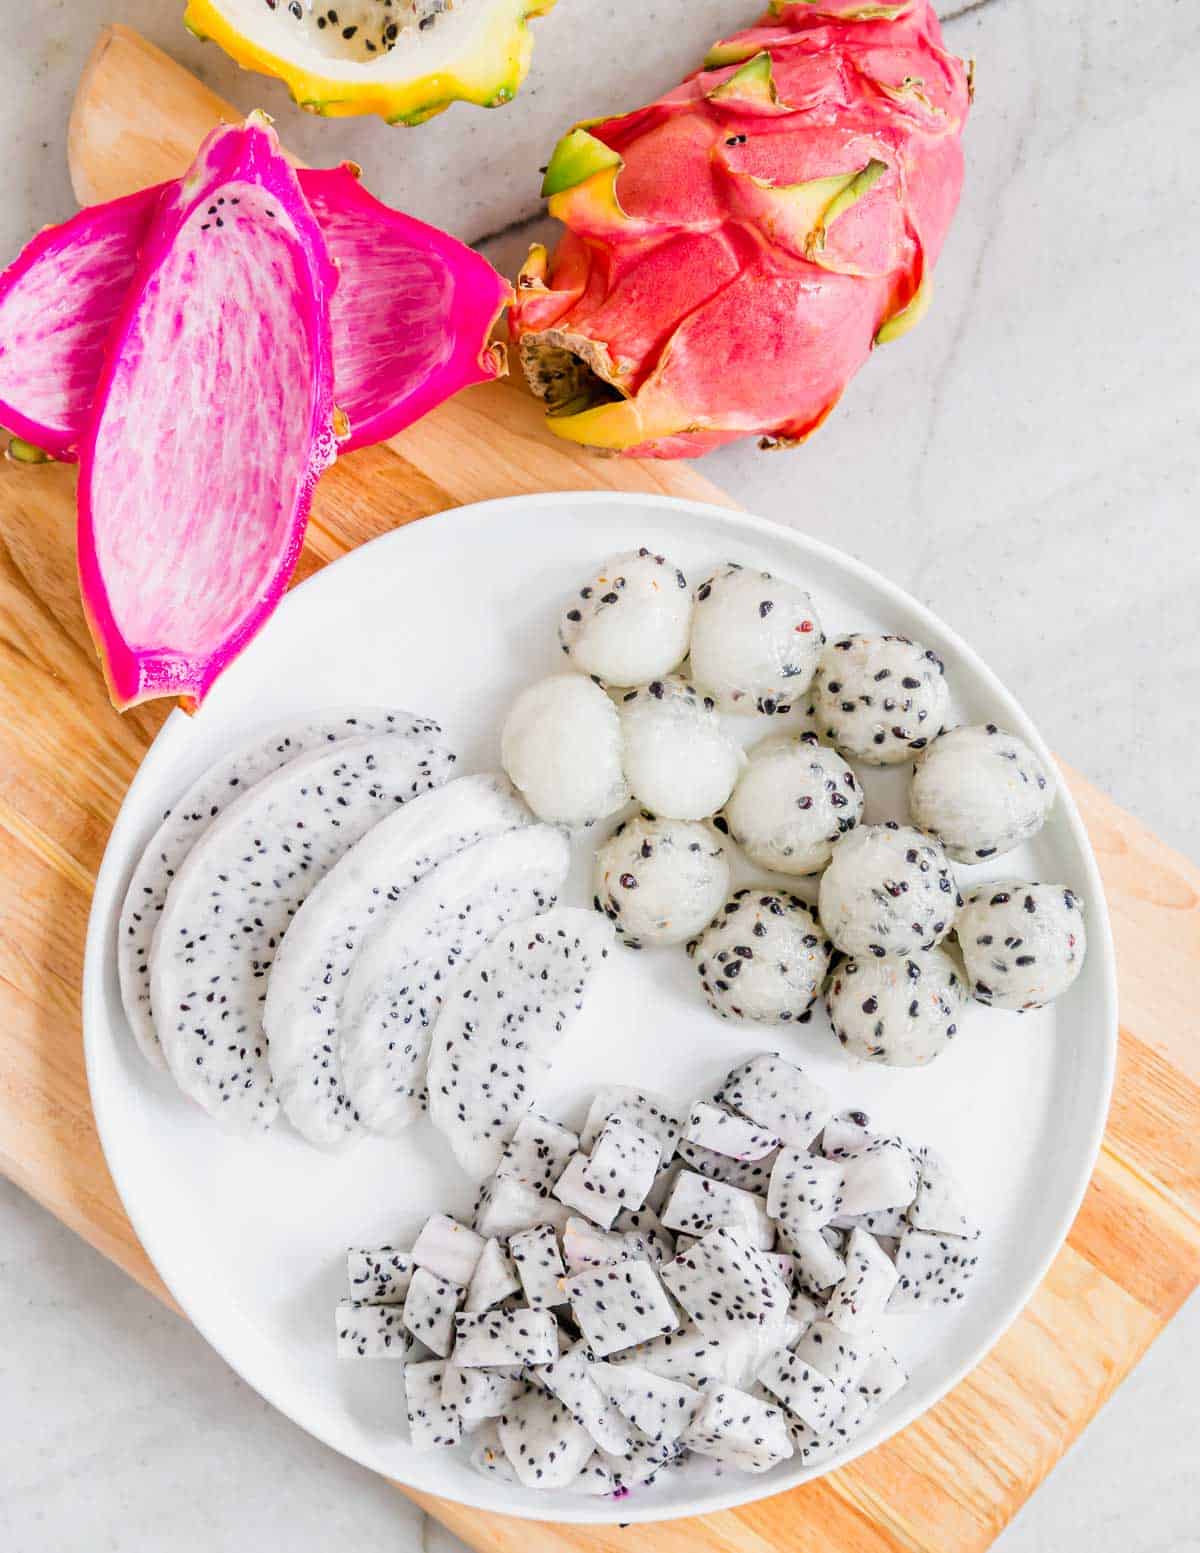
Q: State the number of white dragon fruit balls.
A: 12